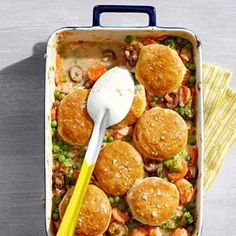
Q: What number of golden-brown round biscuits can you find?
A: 7